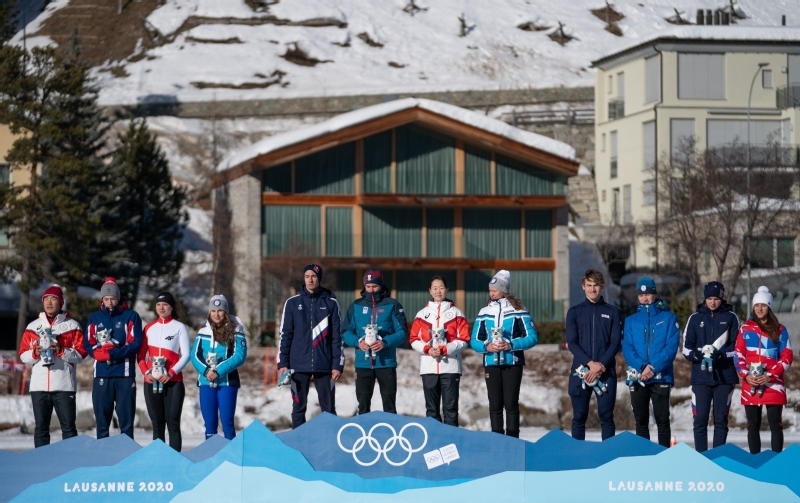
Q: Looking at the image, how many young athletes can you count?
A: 12